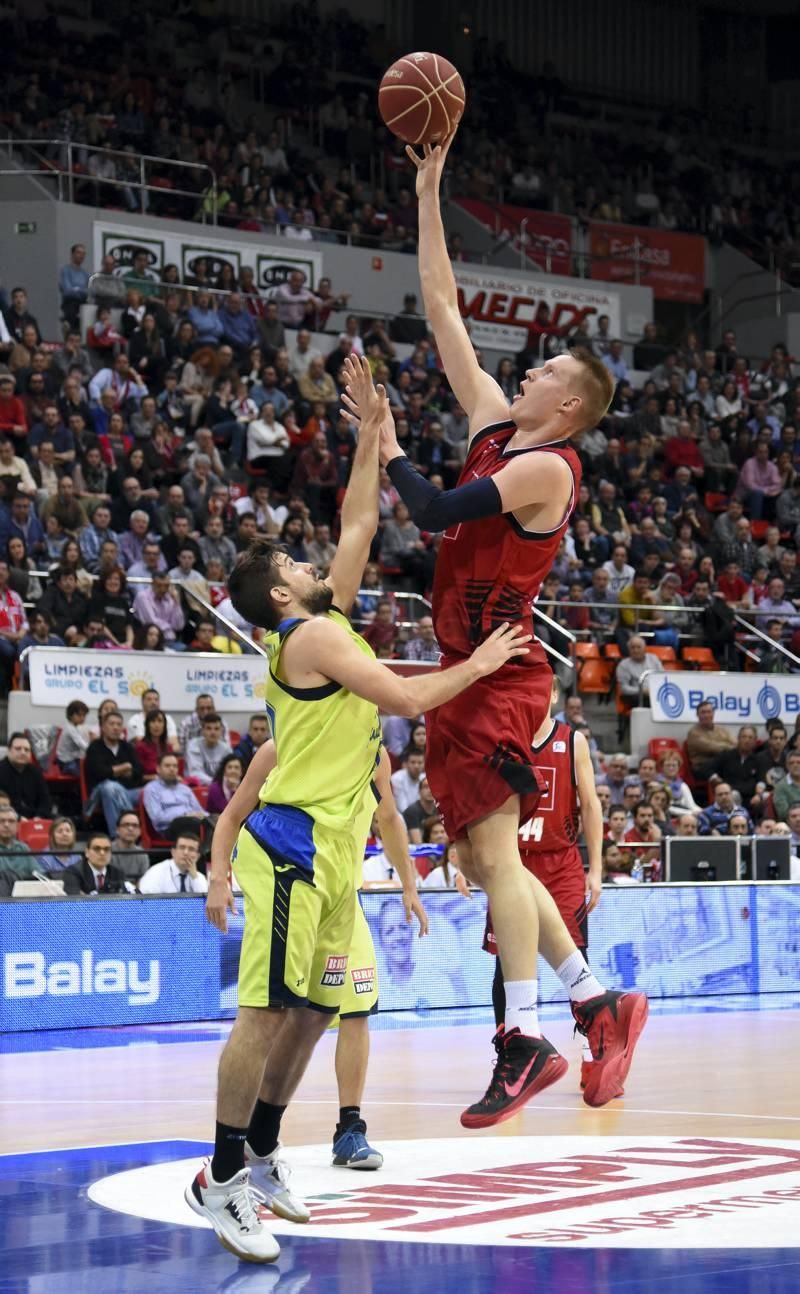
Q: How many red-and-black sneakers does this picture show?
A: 2